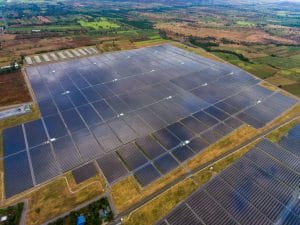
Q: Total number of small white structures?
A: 15